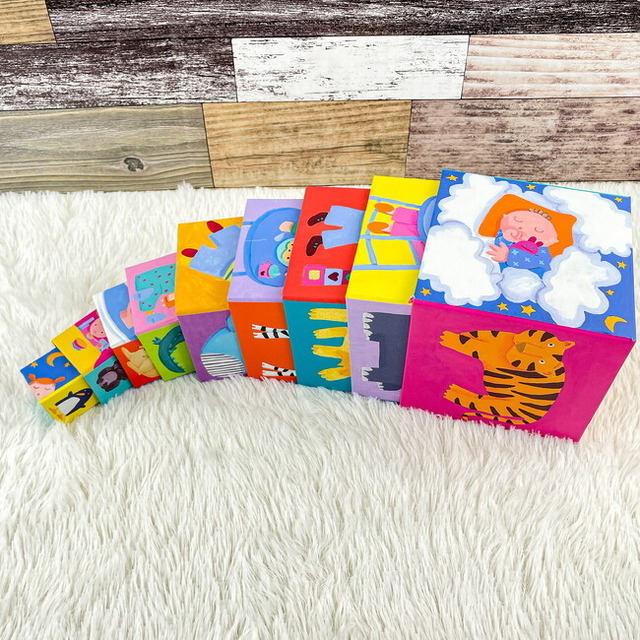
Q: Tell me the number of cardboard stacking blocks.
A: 9